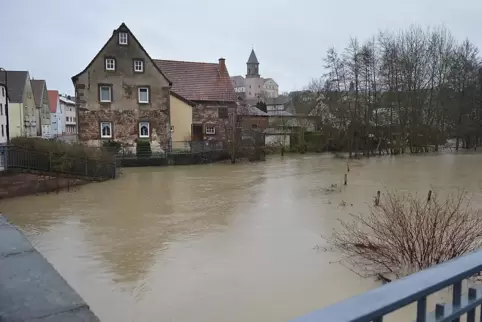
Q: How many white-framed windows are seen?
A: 8